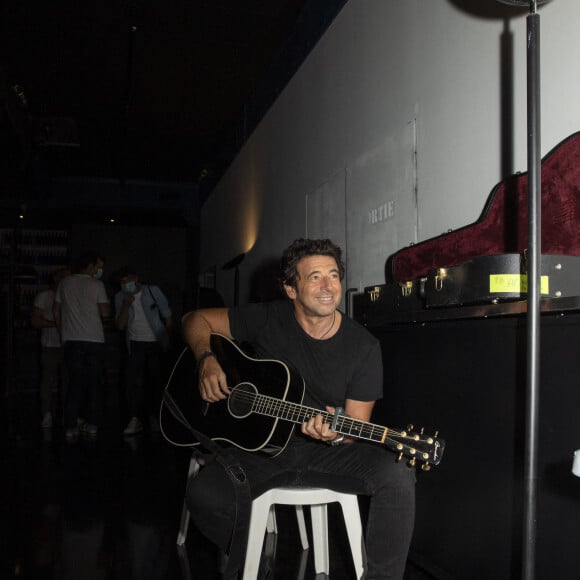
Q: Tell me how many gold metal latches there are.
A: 3